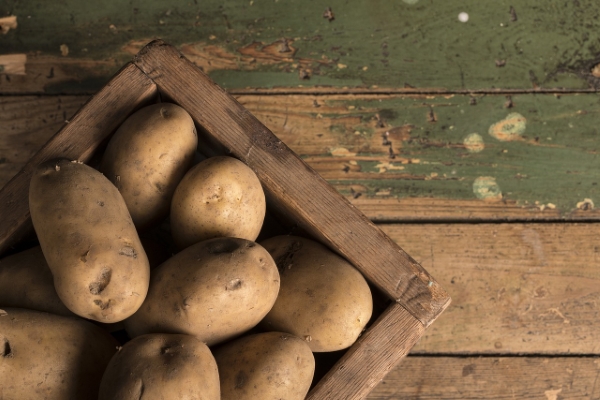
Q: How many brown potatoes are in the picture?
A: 9